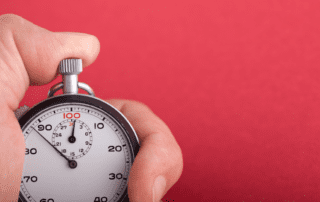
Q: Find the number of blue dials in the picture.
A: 0